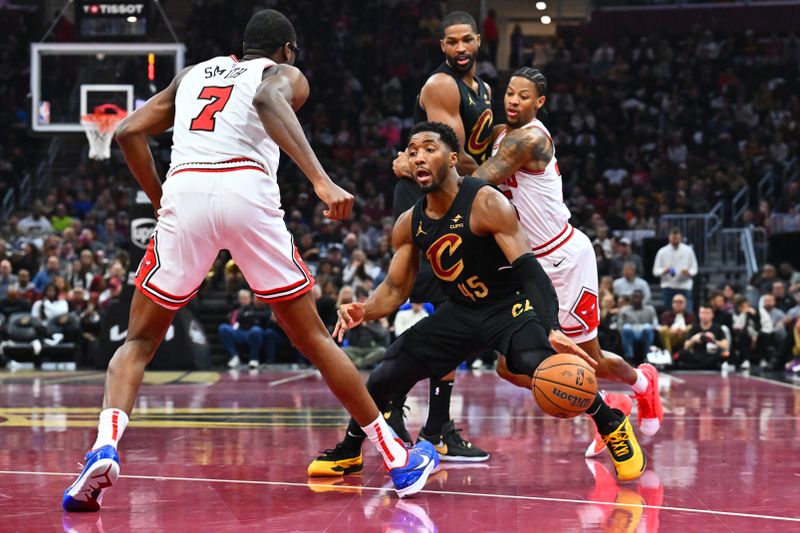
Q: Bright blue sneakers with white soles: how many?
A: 2